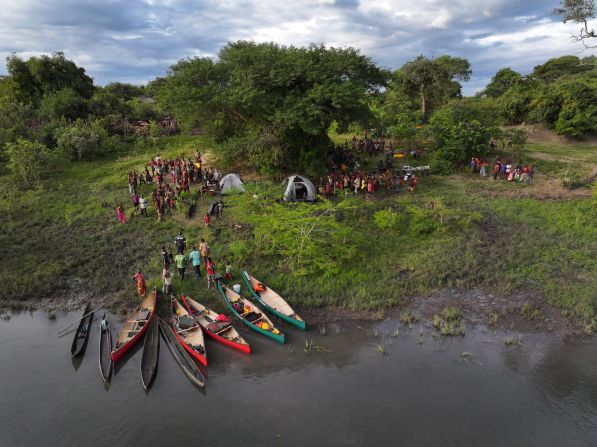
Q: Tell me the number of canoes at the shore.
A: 9